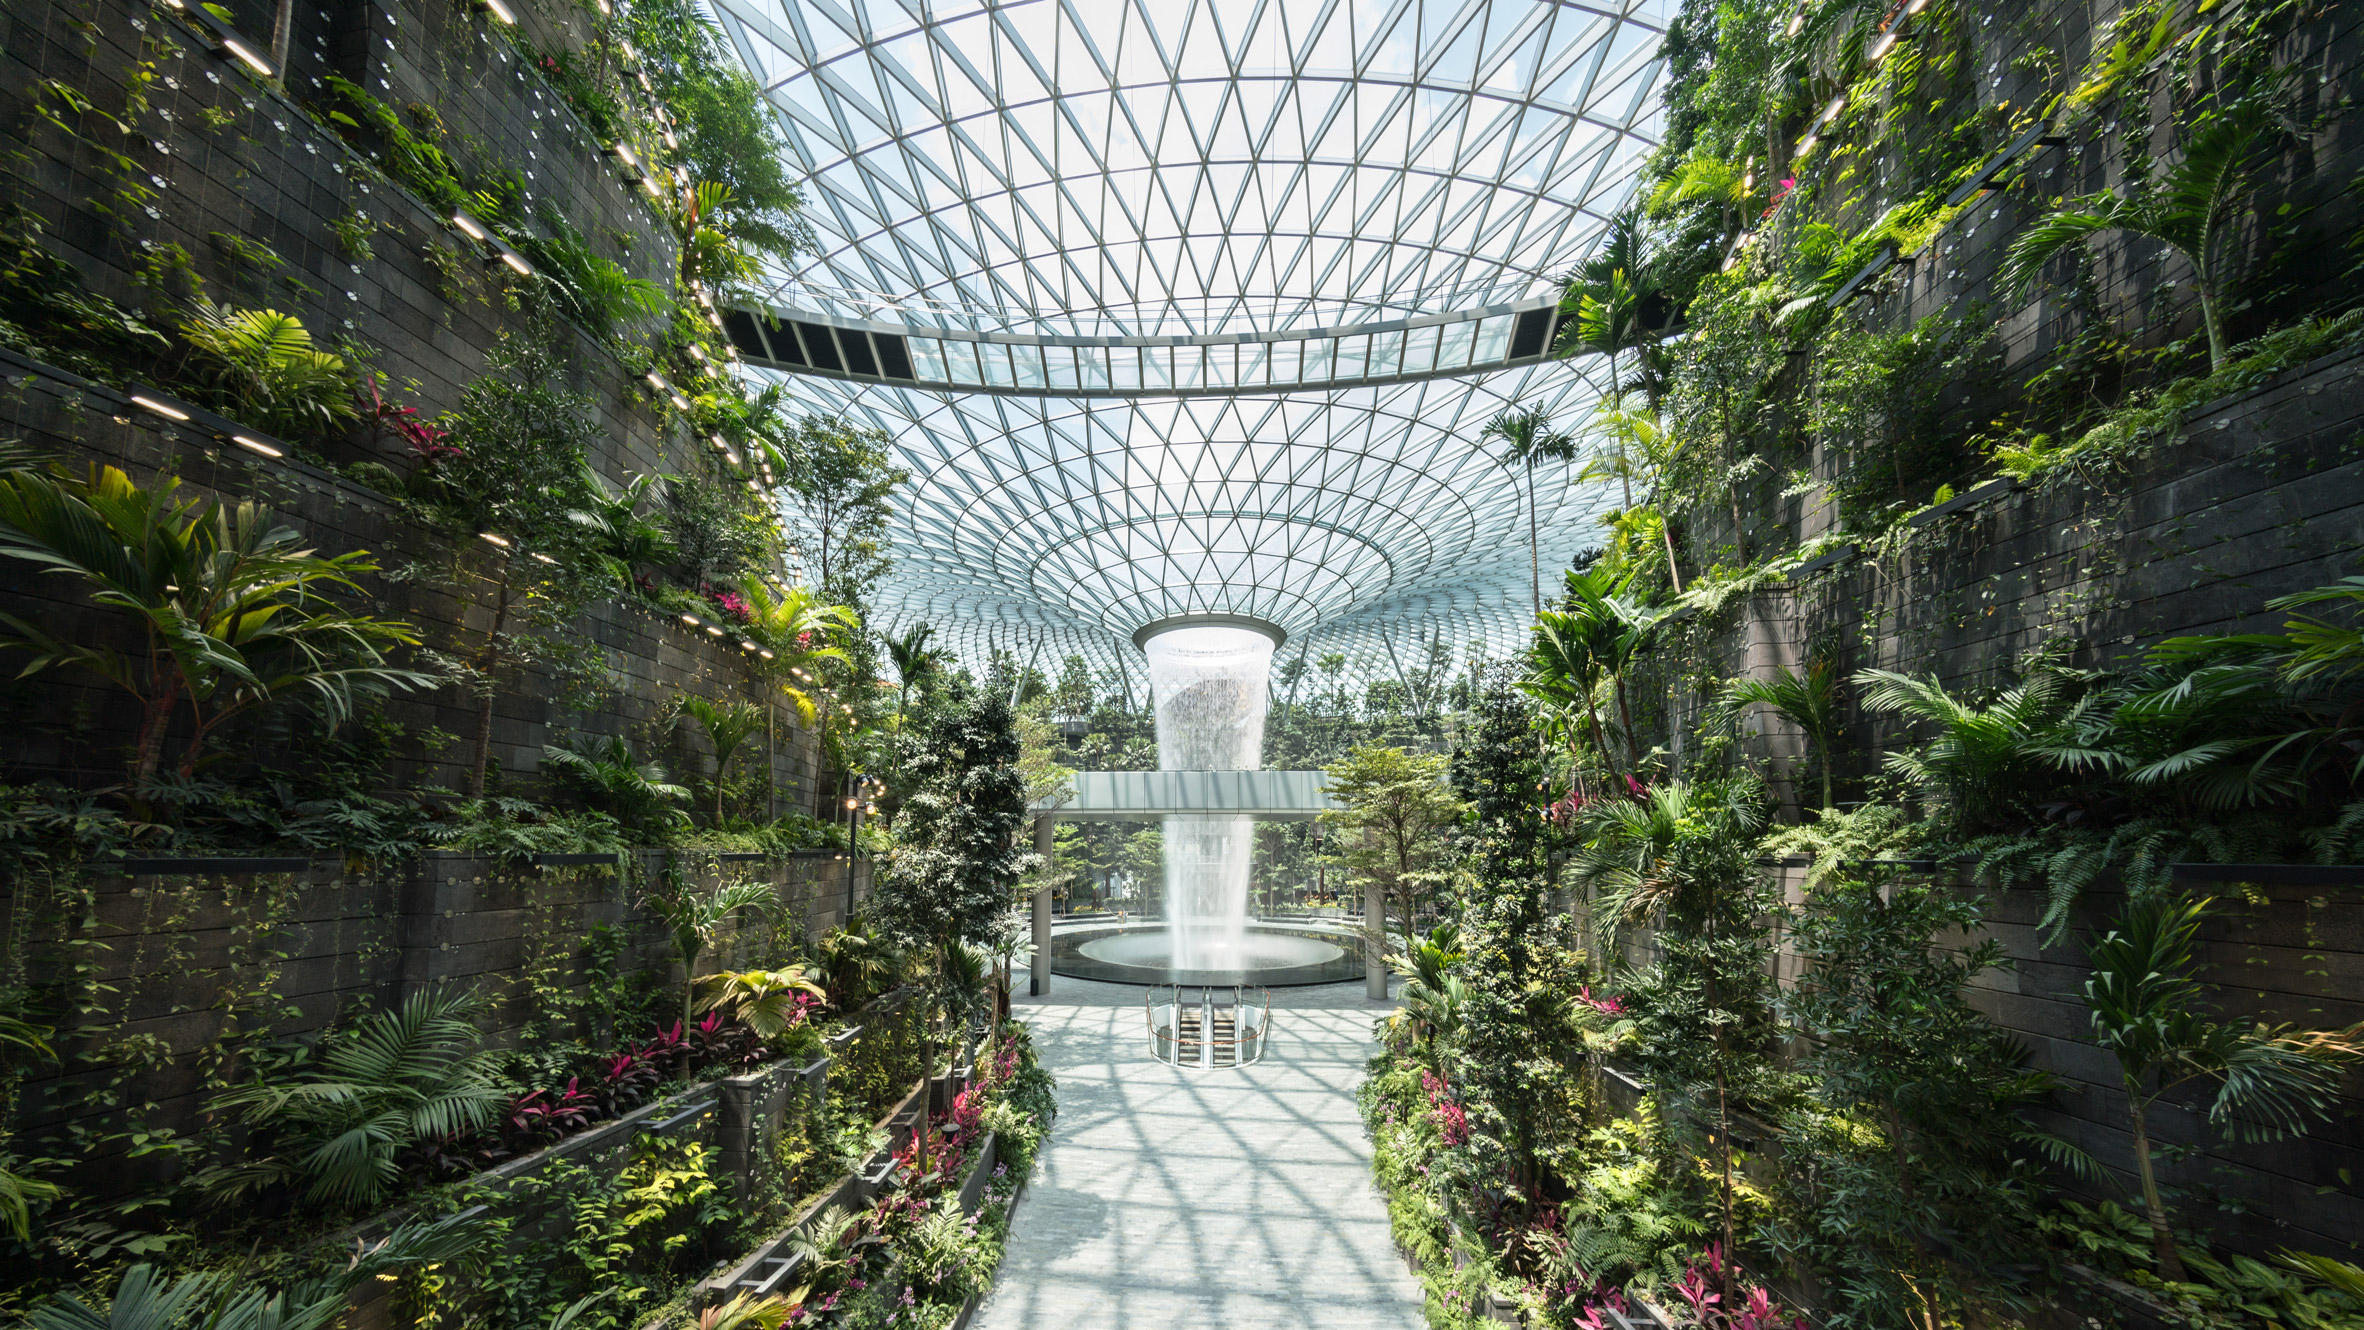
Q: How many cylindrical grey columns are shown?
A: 2